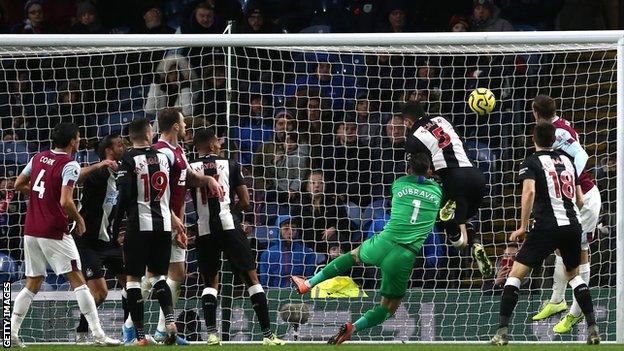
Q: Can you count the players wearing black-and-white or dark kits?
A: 5